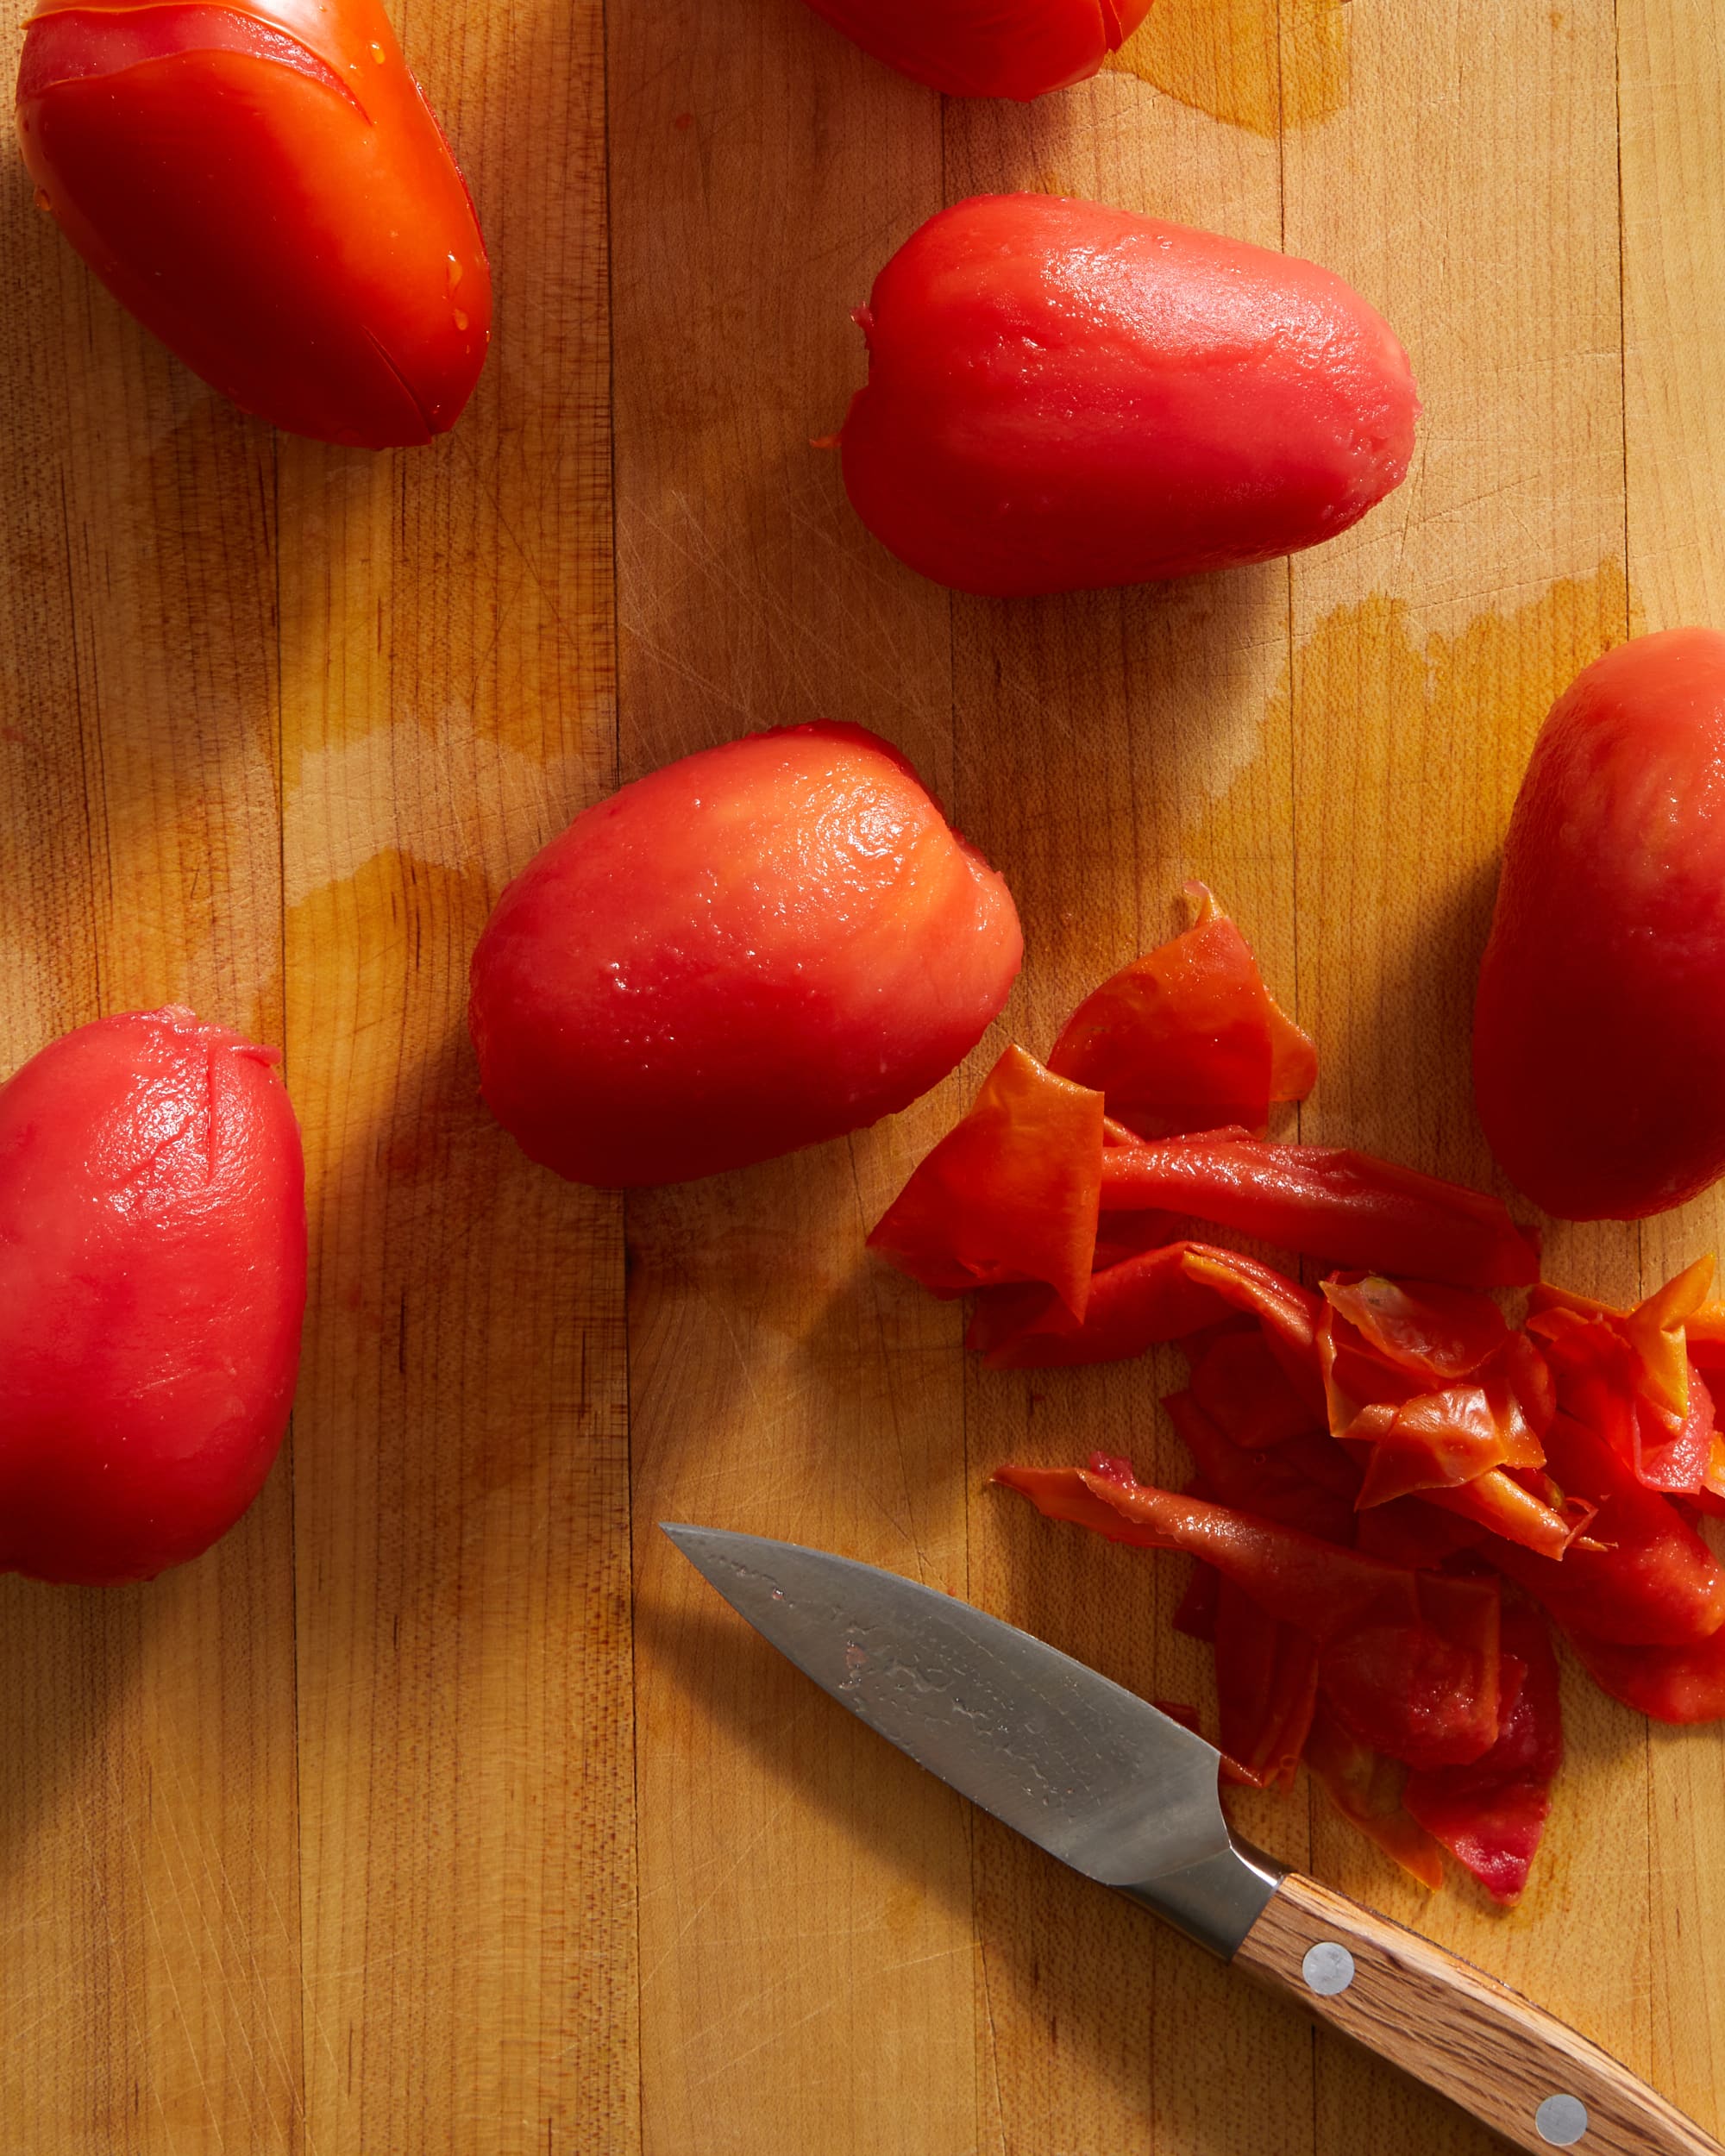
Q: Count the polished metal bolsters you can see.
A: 1